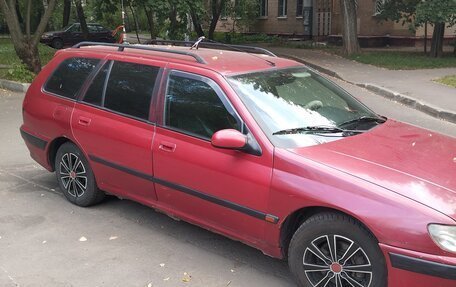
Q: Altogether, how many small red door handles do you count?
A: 2